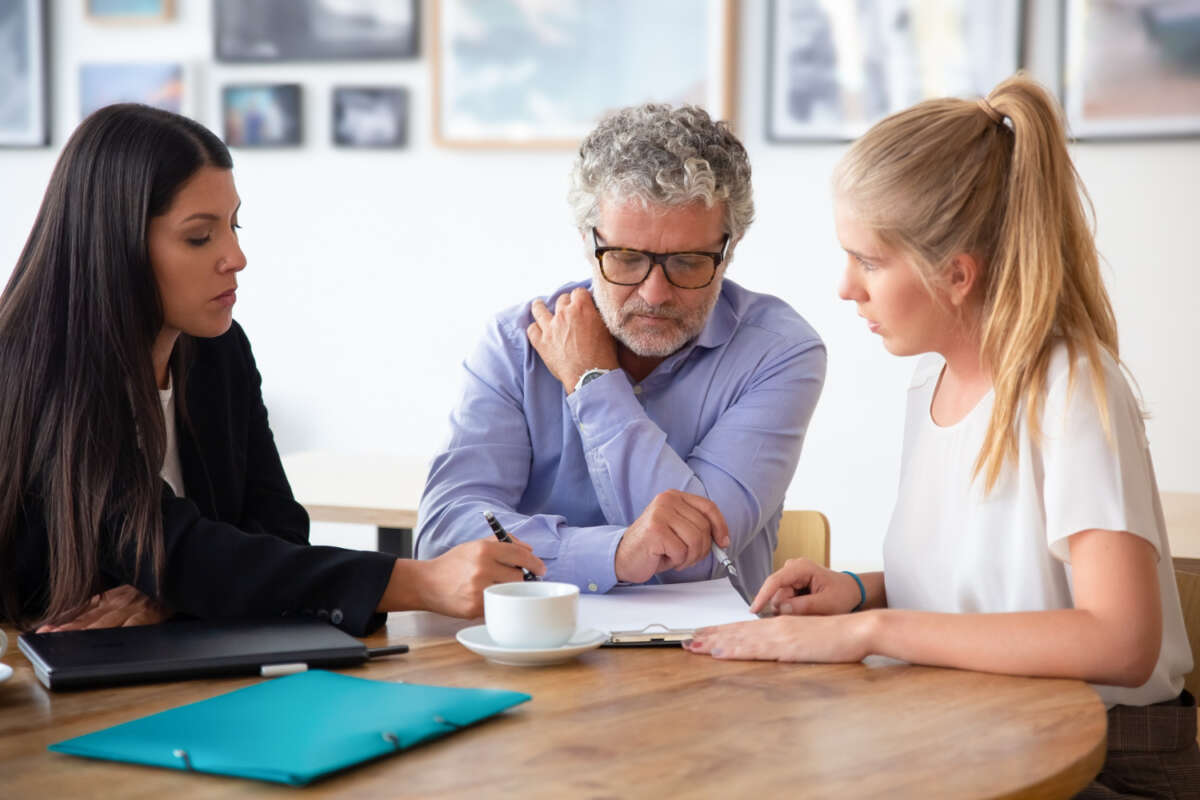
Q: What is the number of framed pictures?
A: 9